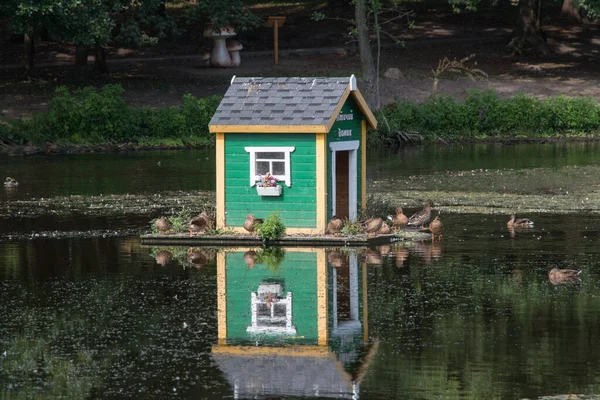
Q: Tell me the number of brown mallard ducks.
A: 11